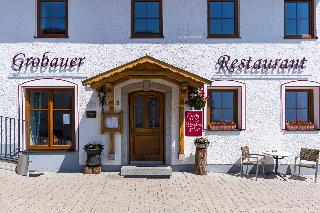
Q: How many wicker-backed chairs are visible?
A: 2